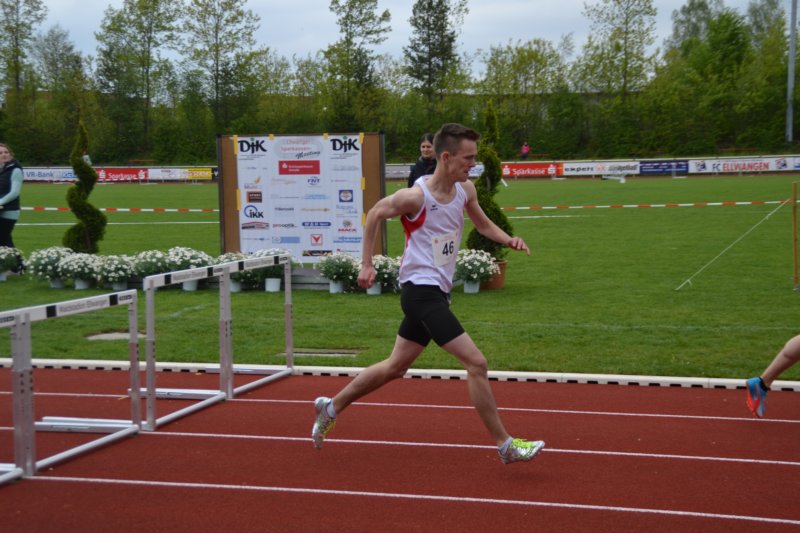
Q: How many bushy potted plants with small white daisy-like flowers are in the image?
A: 11